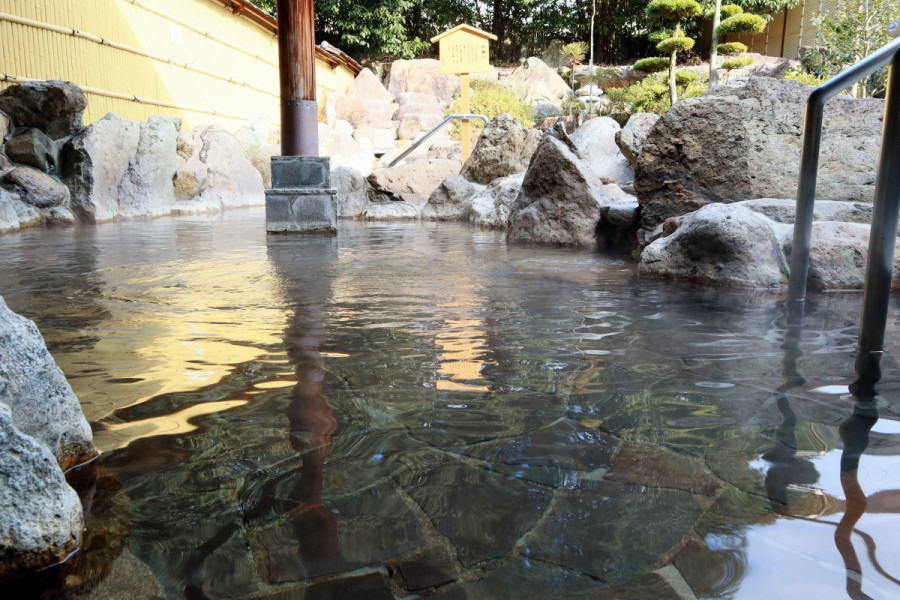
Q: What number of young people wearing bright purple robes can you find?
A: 0